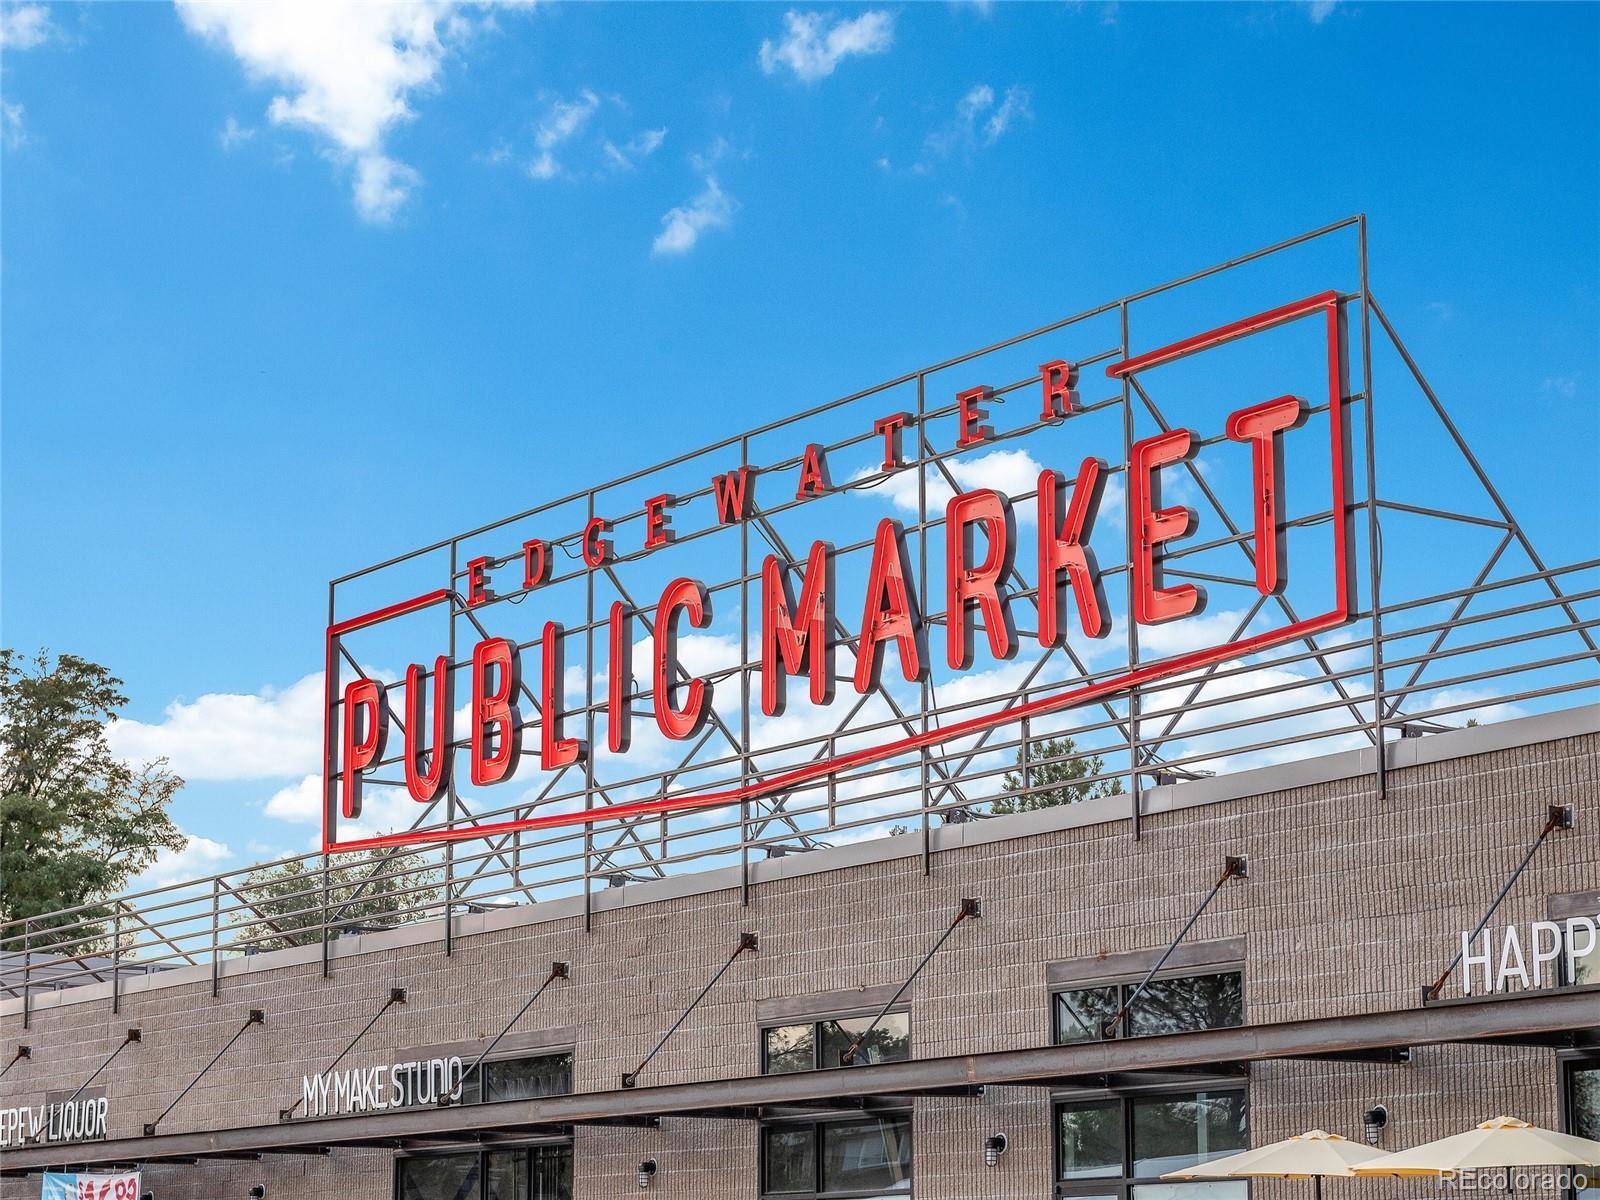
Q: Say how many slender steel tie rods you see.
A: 9